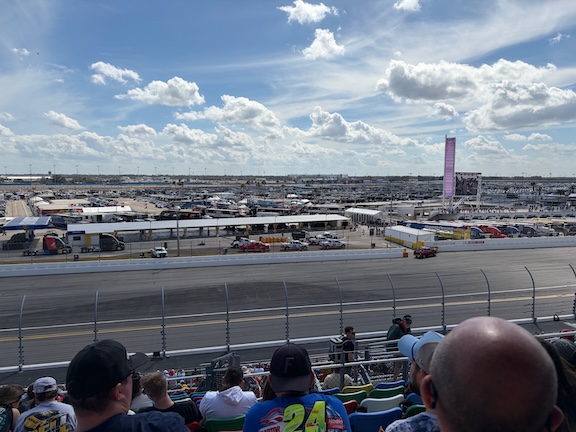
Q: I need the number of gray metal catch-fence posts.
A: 11